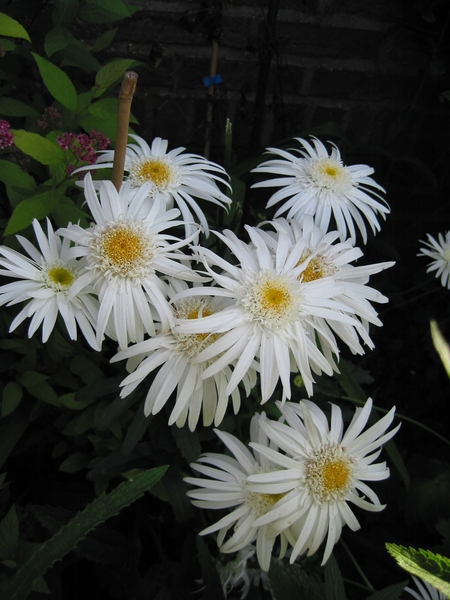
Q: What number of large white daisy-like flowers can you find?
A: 9